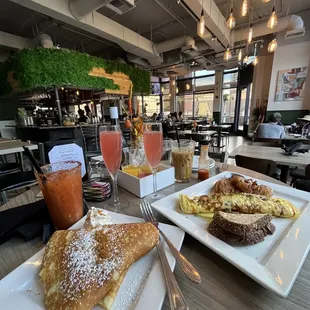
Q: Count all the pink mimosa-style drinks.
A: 2